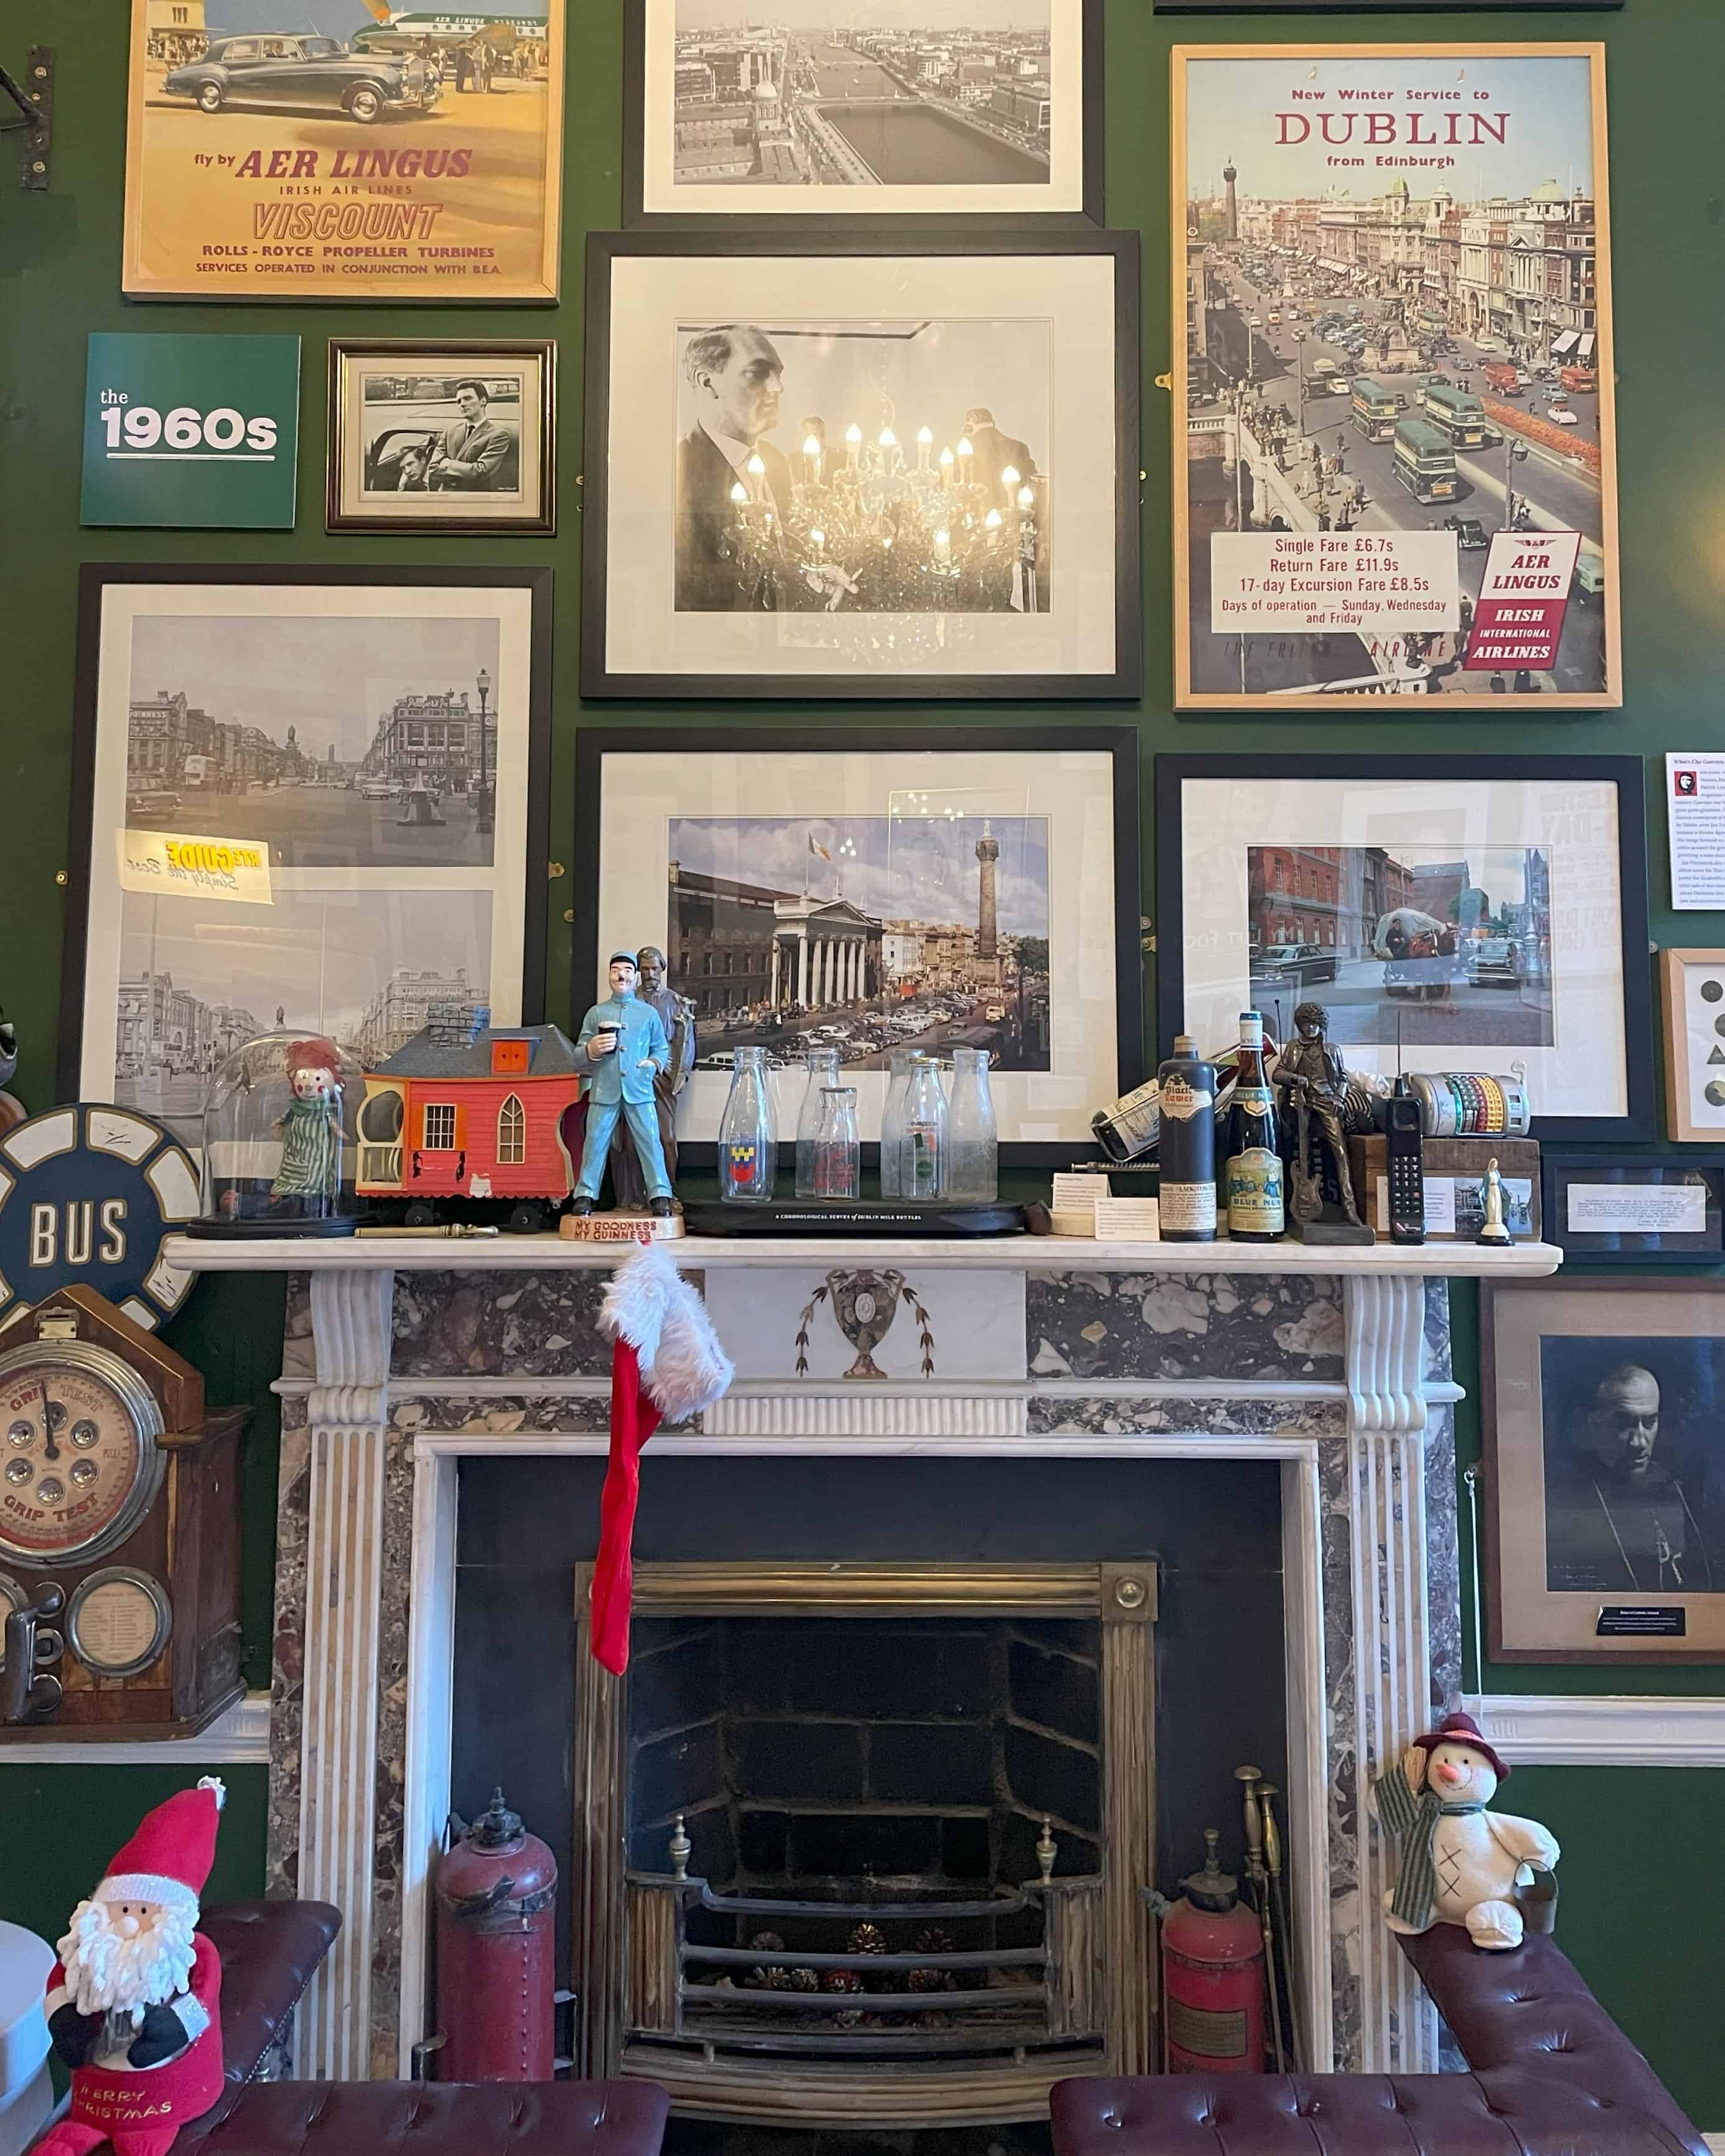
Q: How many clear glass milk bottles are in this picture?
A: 6